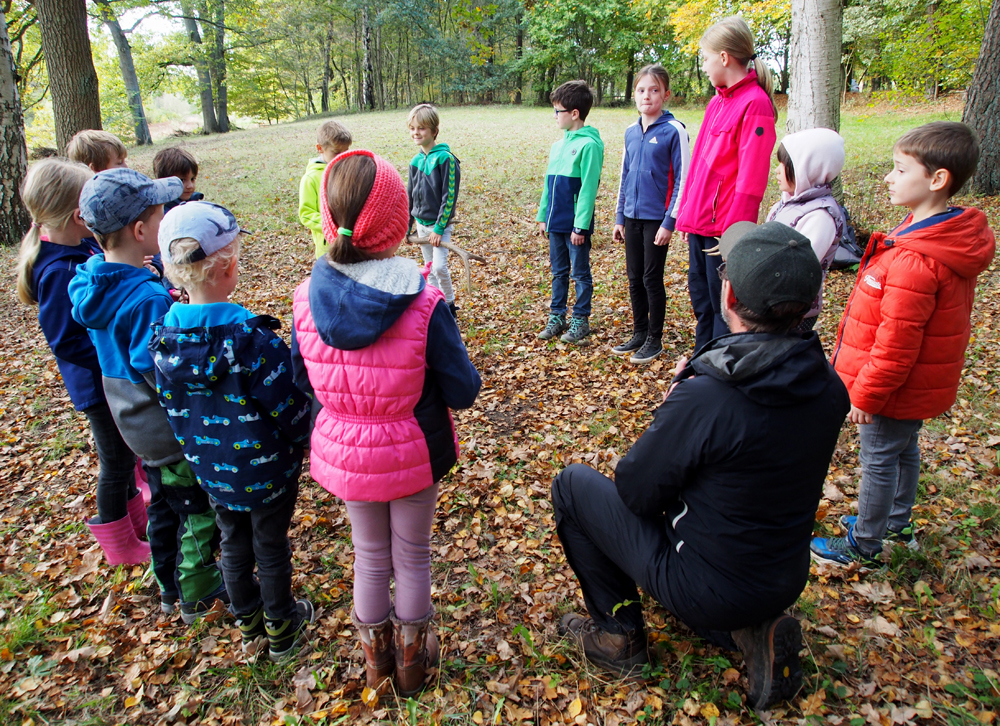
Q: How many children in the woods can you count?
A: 13